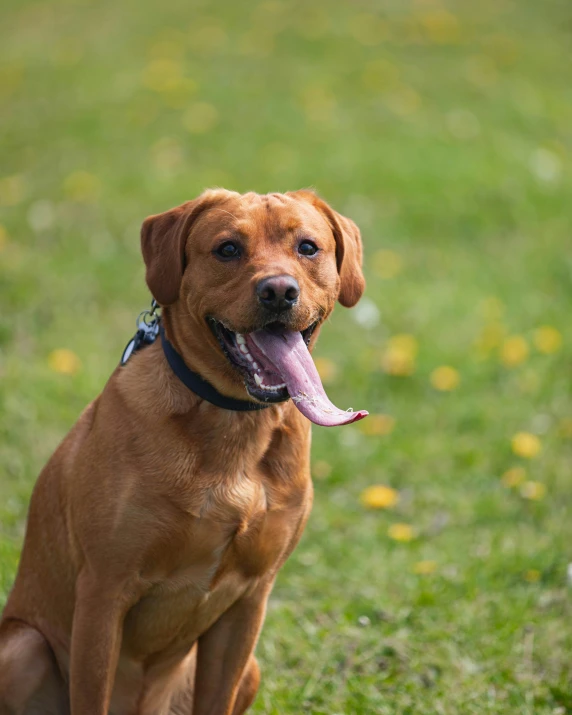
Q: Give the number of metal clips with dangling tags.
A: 1